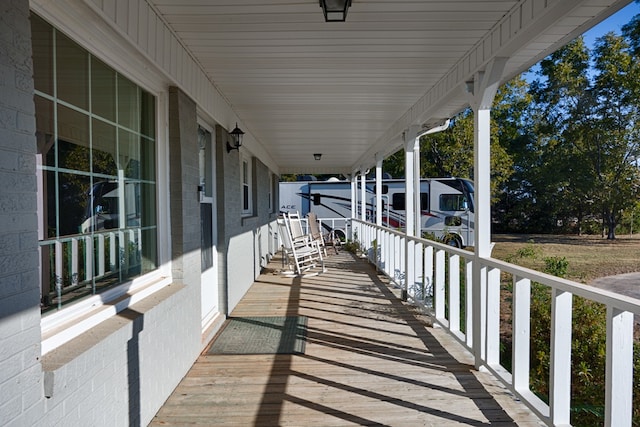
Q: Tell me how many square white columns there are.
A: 5